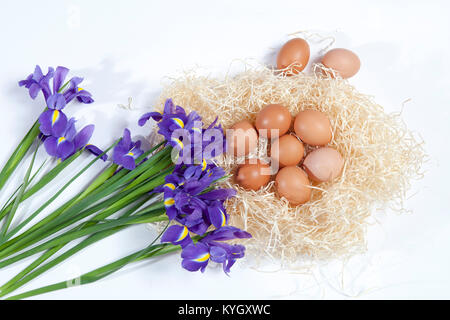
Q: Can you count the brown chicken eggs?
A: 9